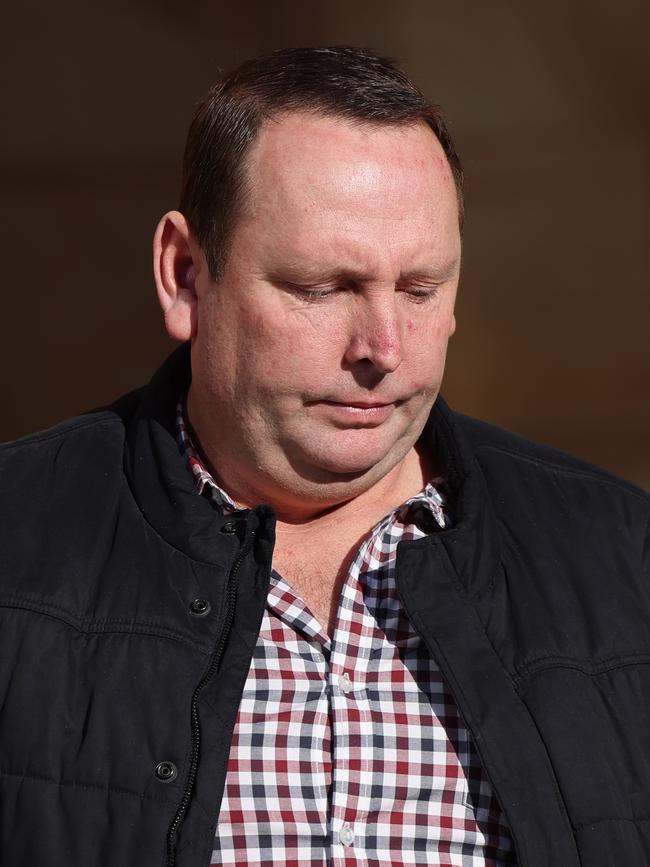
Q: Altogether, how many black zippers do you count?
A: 1